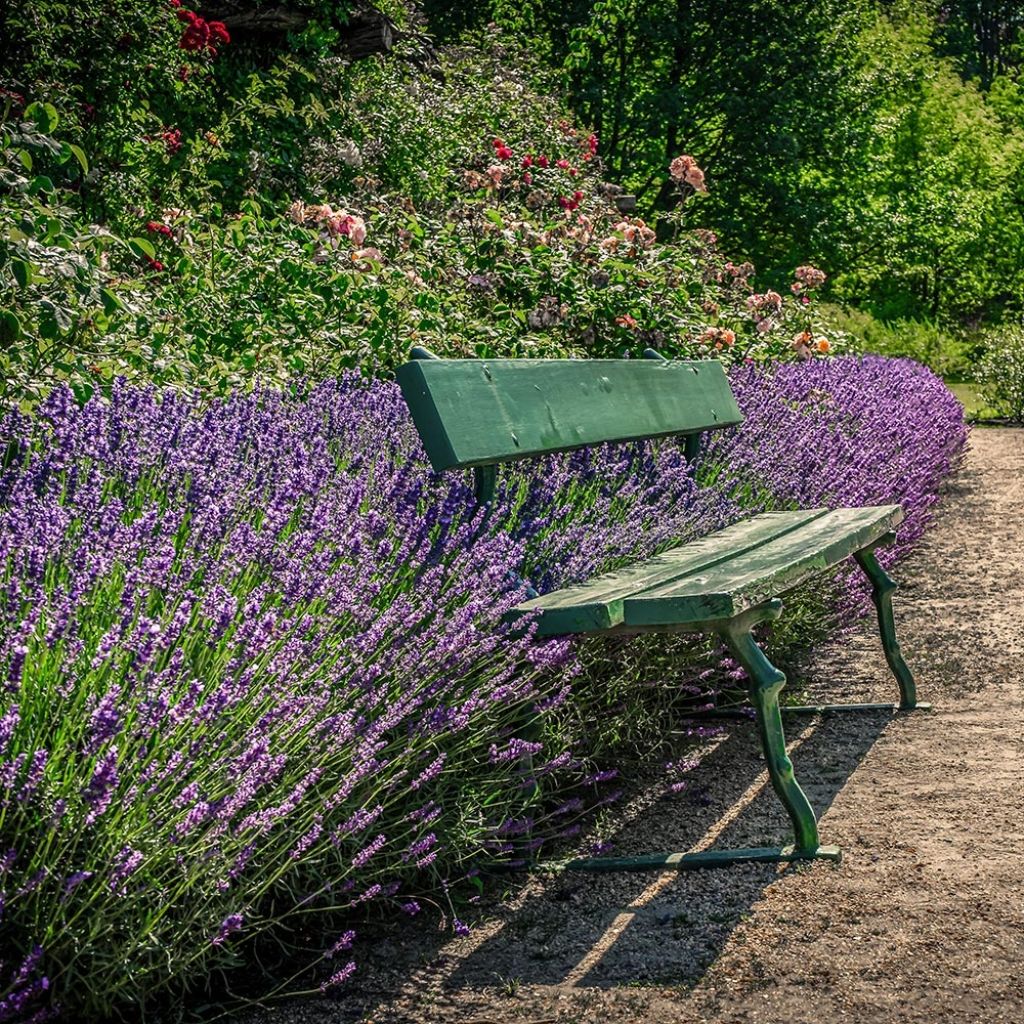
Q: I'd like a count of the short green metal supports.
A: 2